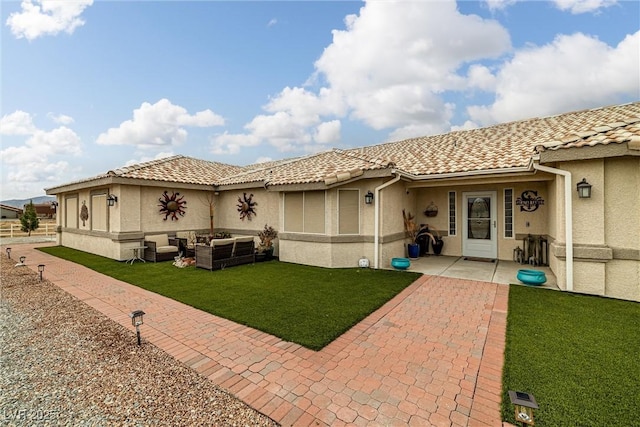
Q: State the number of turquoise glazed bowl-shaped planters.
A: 2